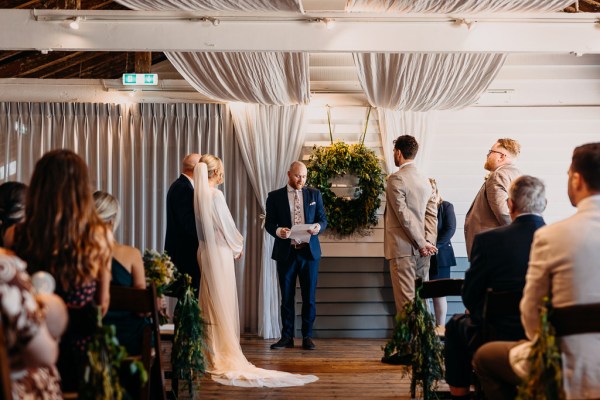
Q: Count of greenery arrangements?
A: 5